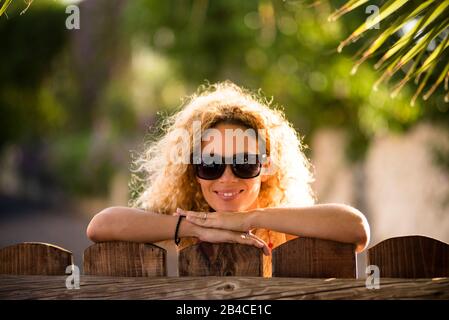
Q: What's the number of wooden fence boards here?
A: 5